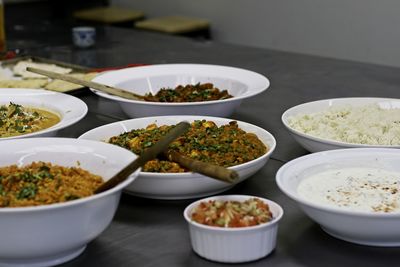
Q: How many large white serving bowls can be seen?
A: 6